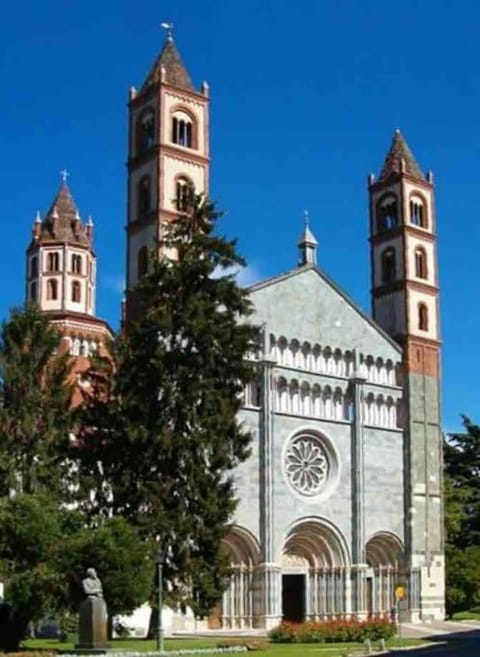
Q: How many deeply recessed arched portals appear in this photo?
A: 3